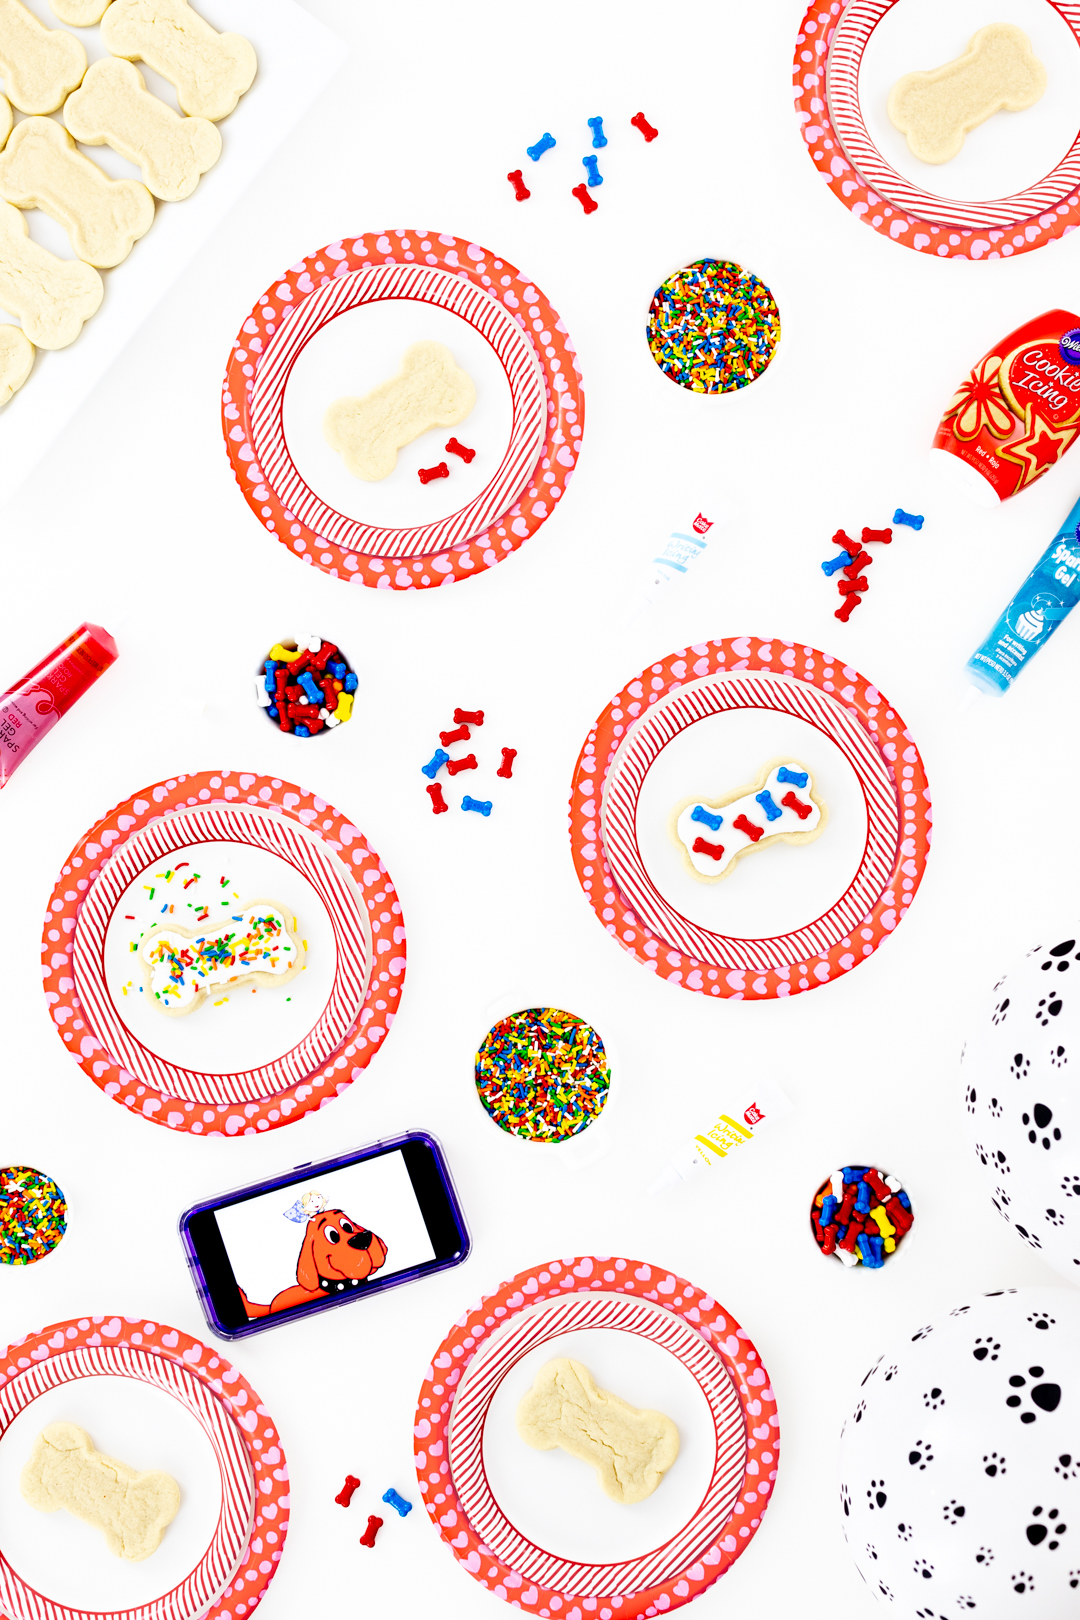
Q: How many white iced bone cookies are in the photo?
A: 2